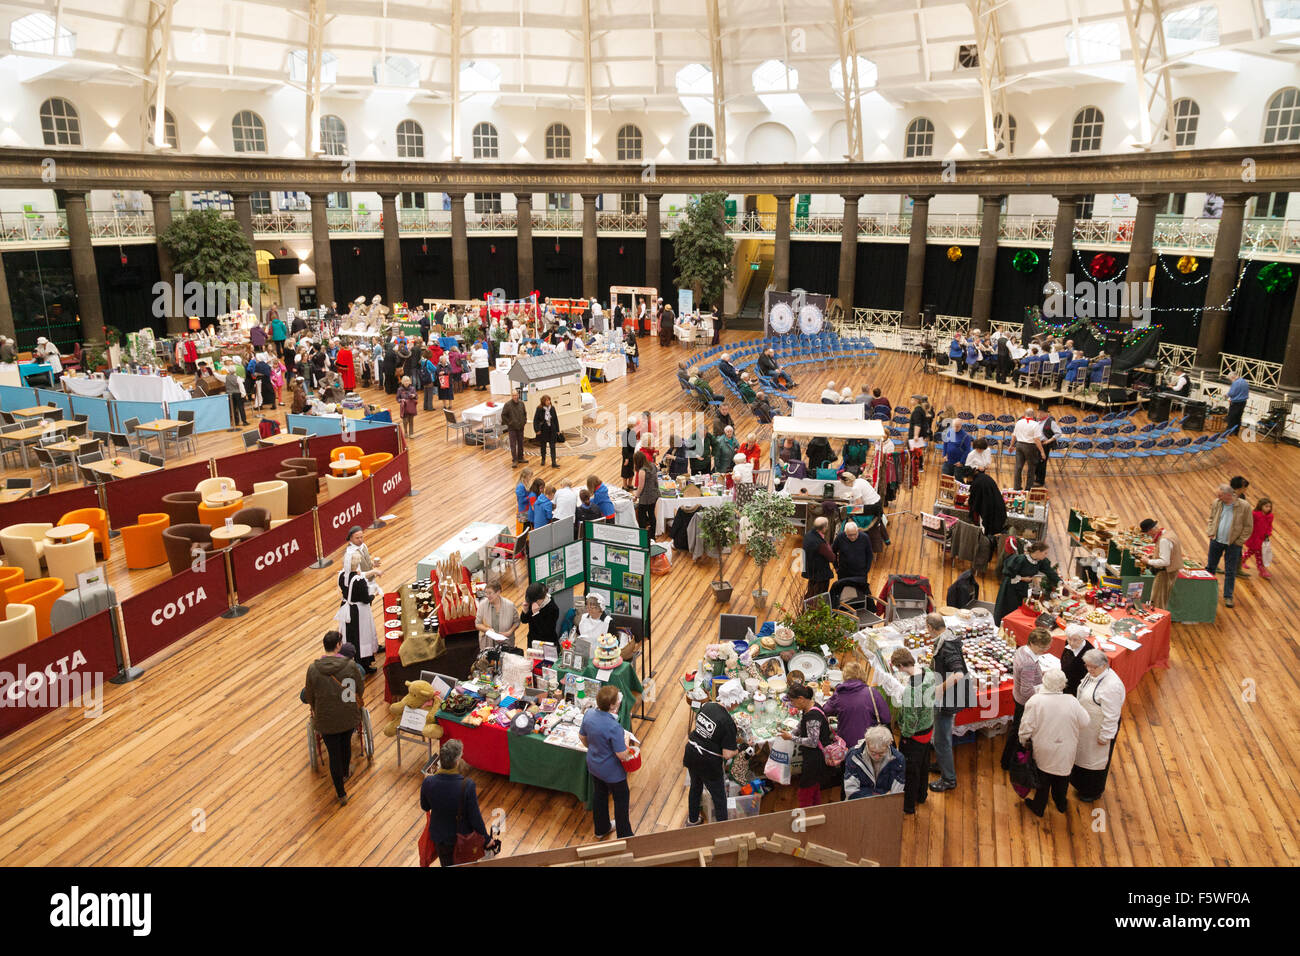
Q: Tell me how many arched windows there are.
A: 14